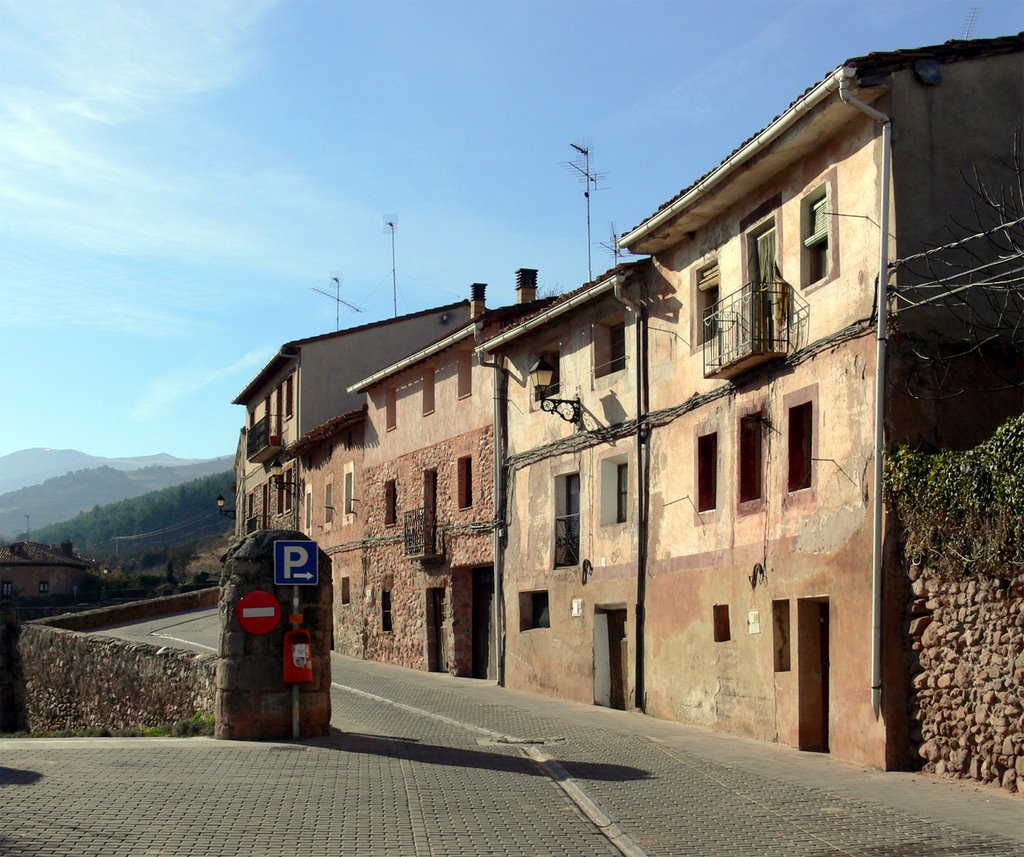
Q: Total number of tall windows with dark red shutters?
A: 3